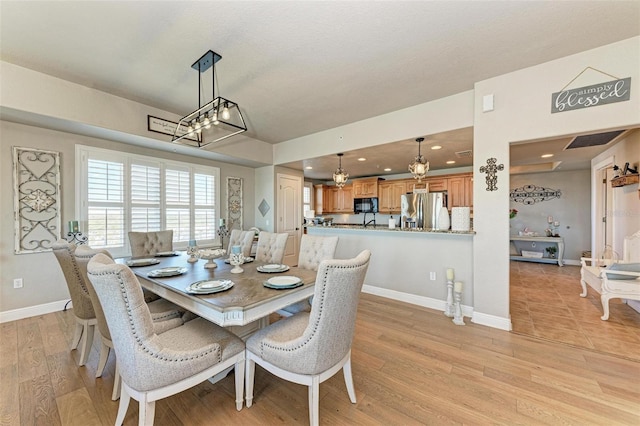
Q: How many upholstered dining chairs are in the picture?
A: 8